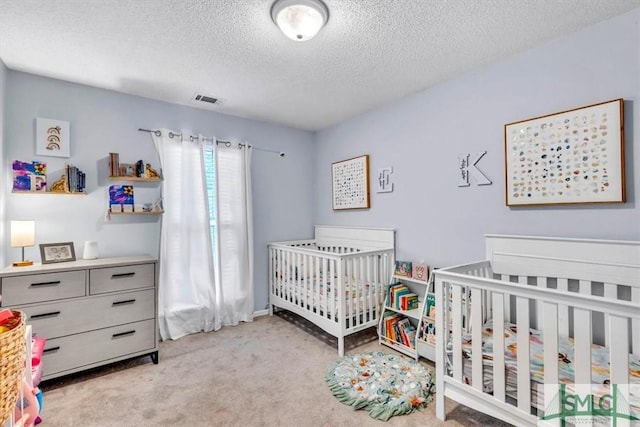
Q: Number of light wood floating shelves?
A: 3